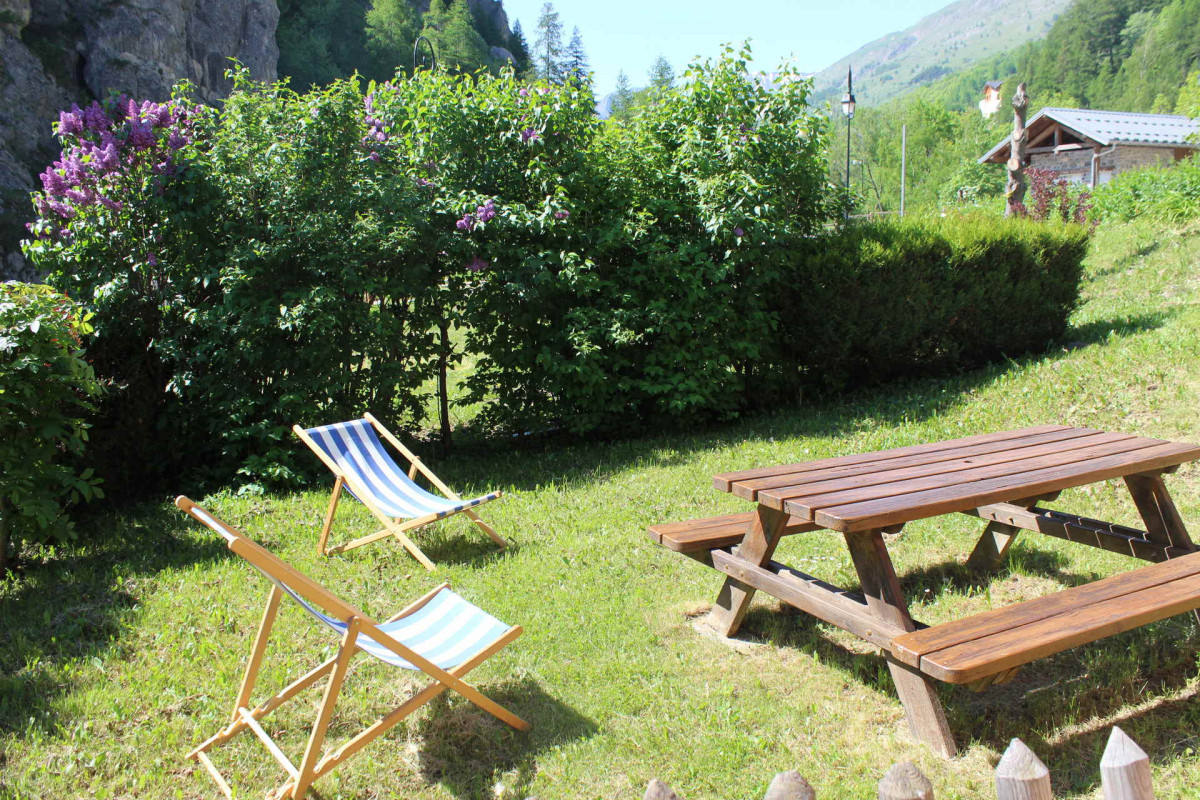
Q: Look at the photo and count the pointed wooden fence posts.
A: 5